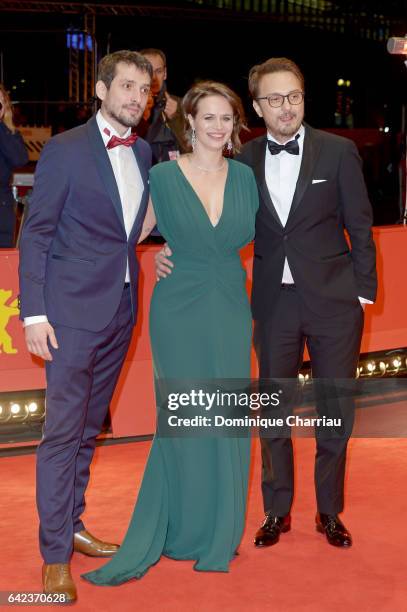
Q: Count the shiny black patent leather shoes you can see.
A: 2